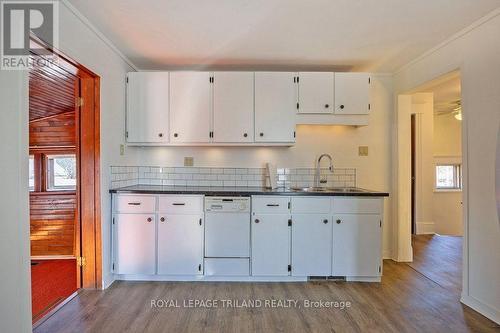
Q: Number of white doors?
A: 11